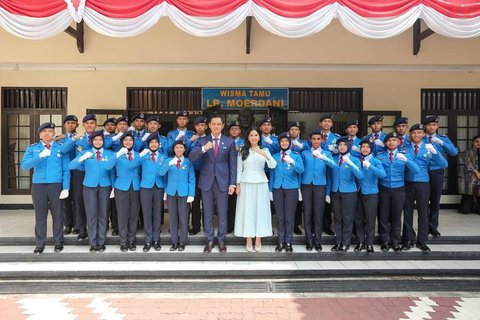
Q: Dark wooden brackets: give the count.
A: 3